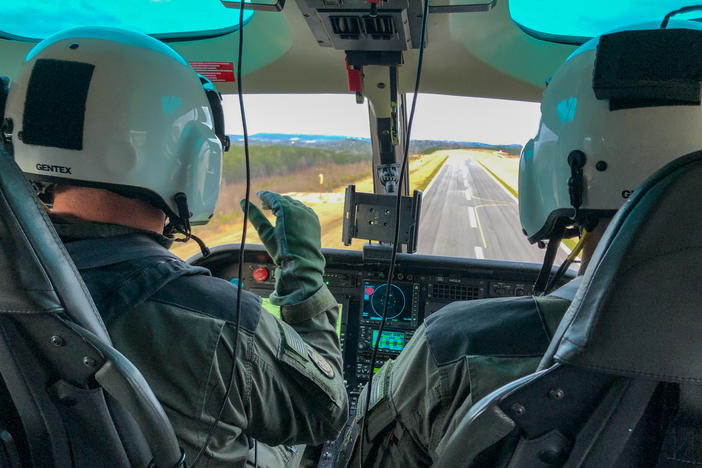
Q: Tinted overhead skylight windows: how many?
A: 2